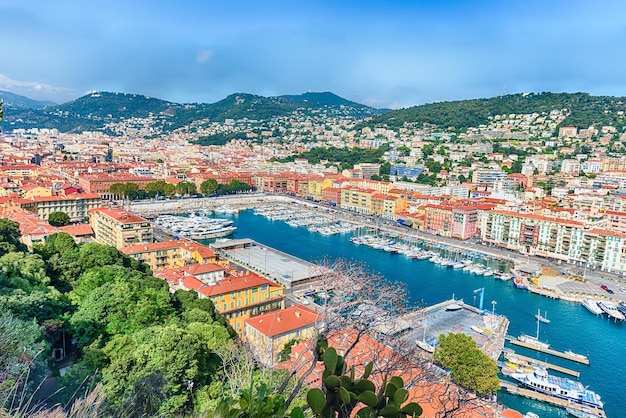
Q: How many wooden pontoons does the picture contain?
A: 3